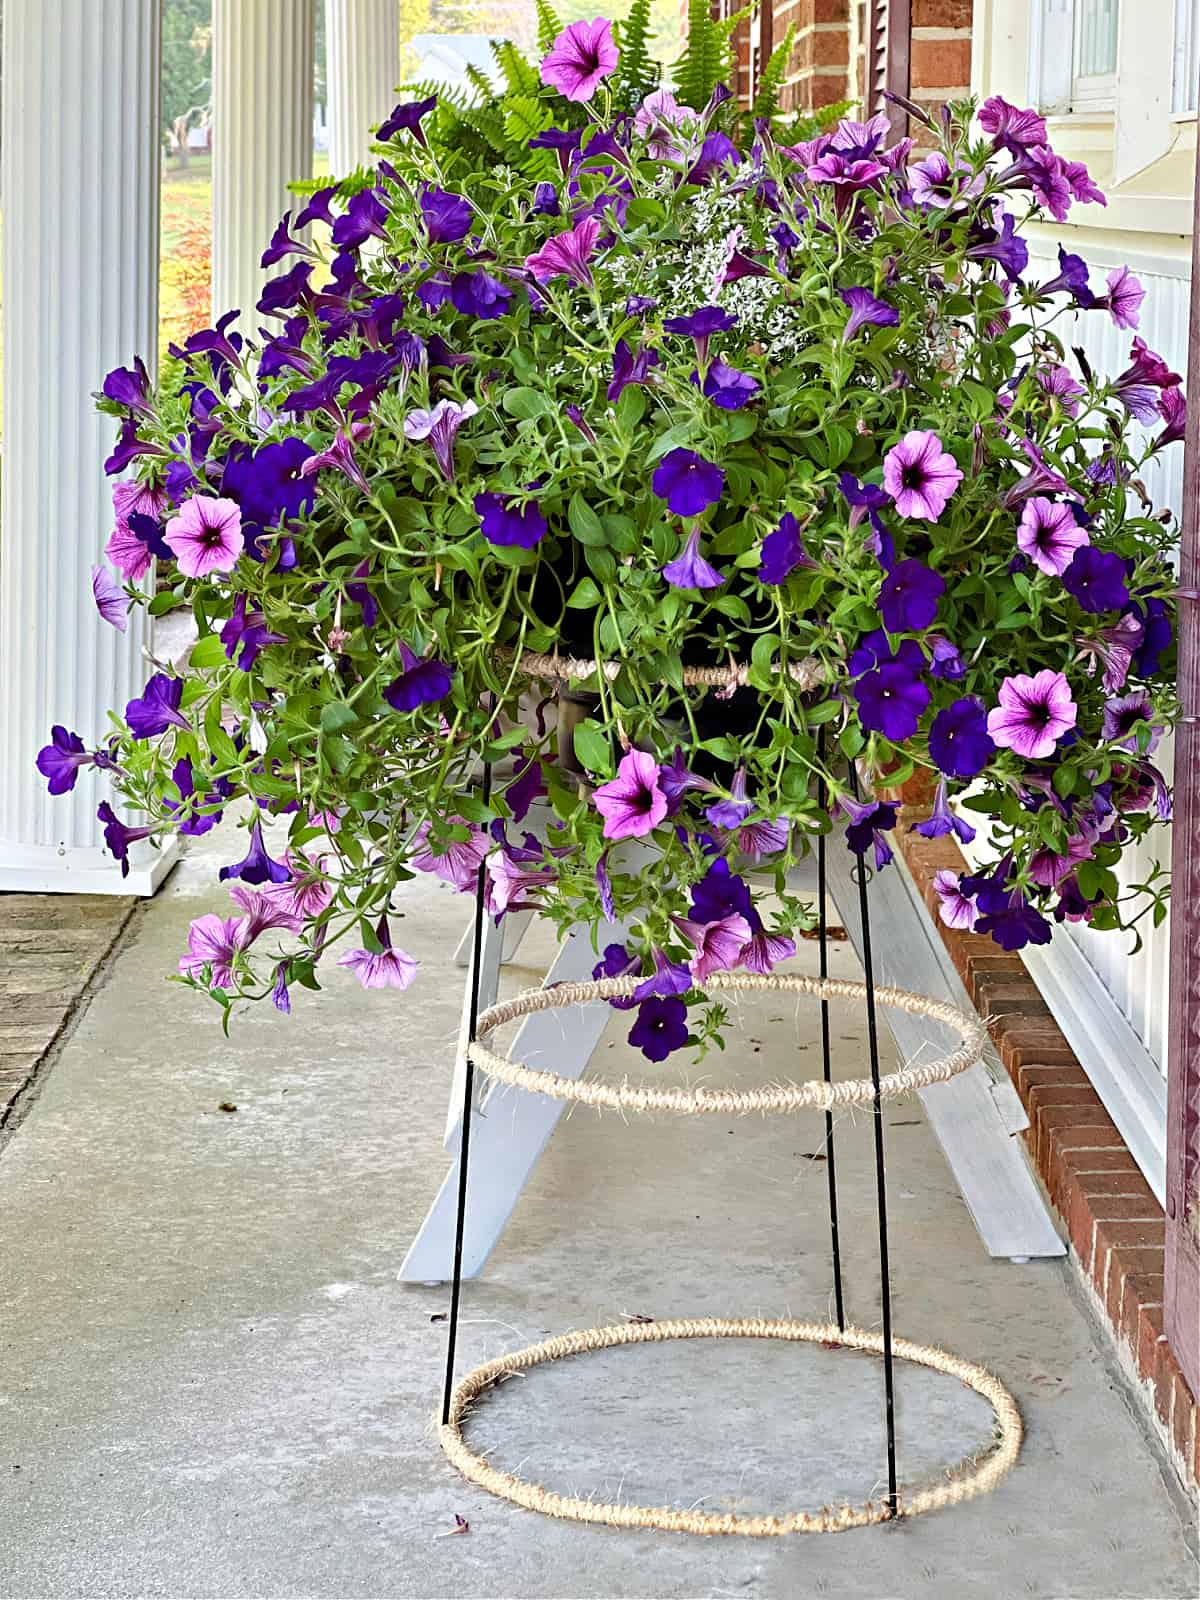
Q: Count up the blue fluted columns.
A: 0